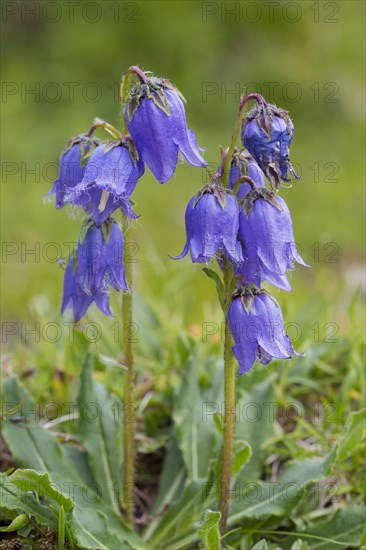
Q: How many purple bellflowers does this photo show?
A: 10